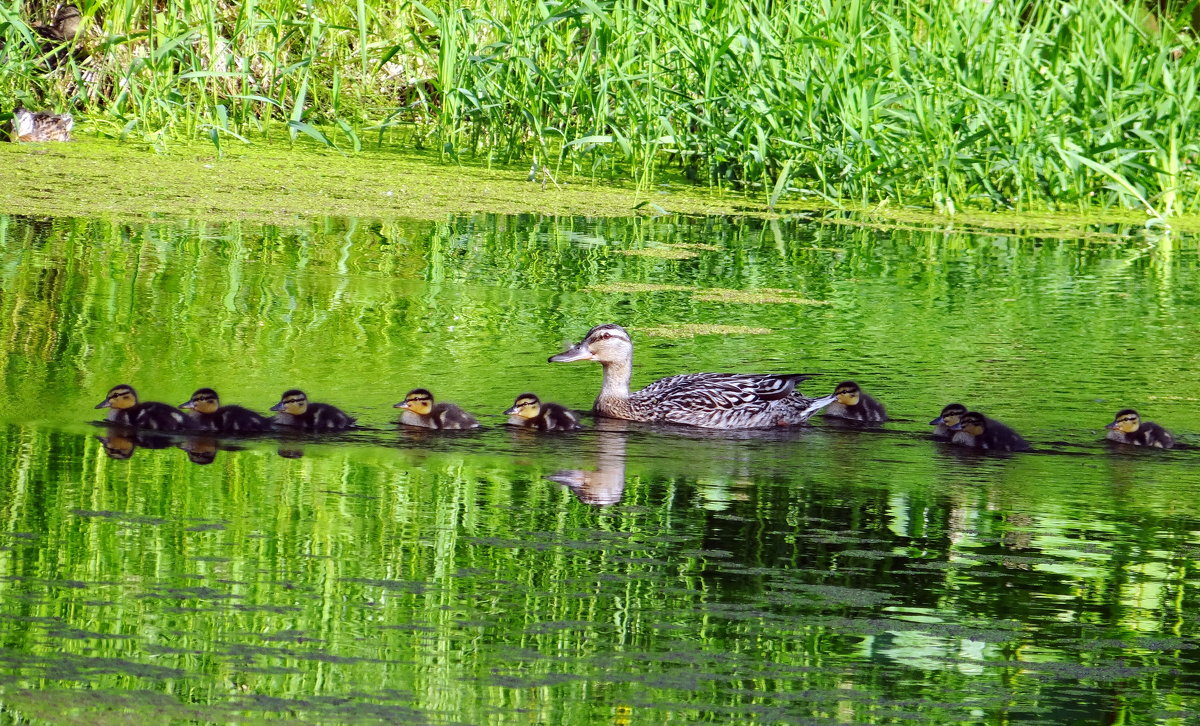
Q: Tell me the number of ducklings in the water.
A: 9